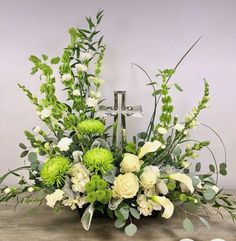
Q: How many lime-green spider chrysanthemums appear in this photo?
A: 3